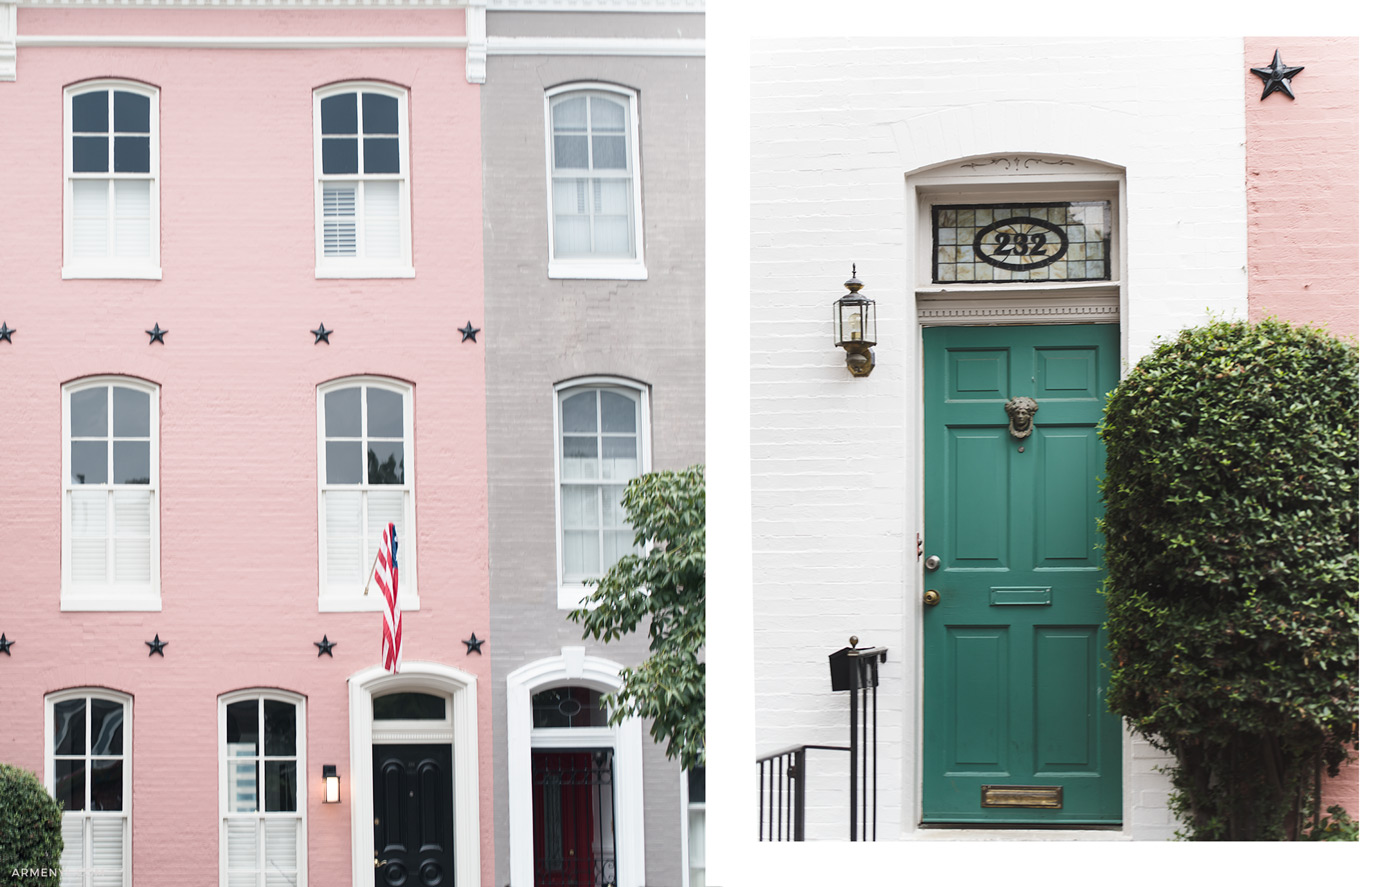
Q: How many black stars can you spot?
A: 9